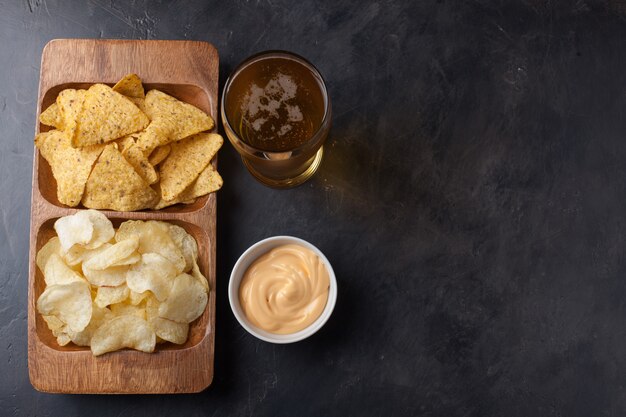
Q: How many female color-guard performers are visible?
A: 0